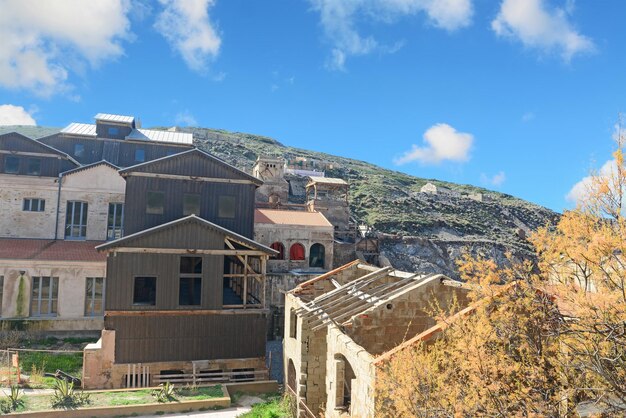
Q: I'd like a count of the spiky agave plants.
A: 3